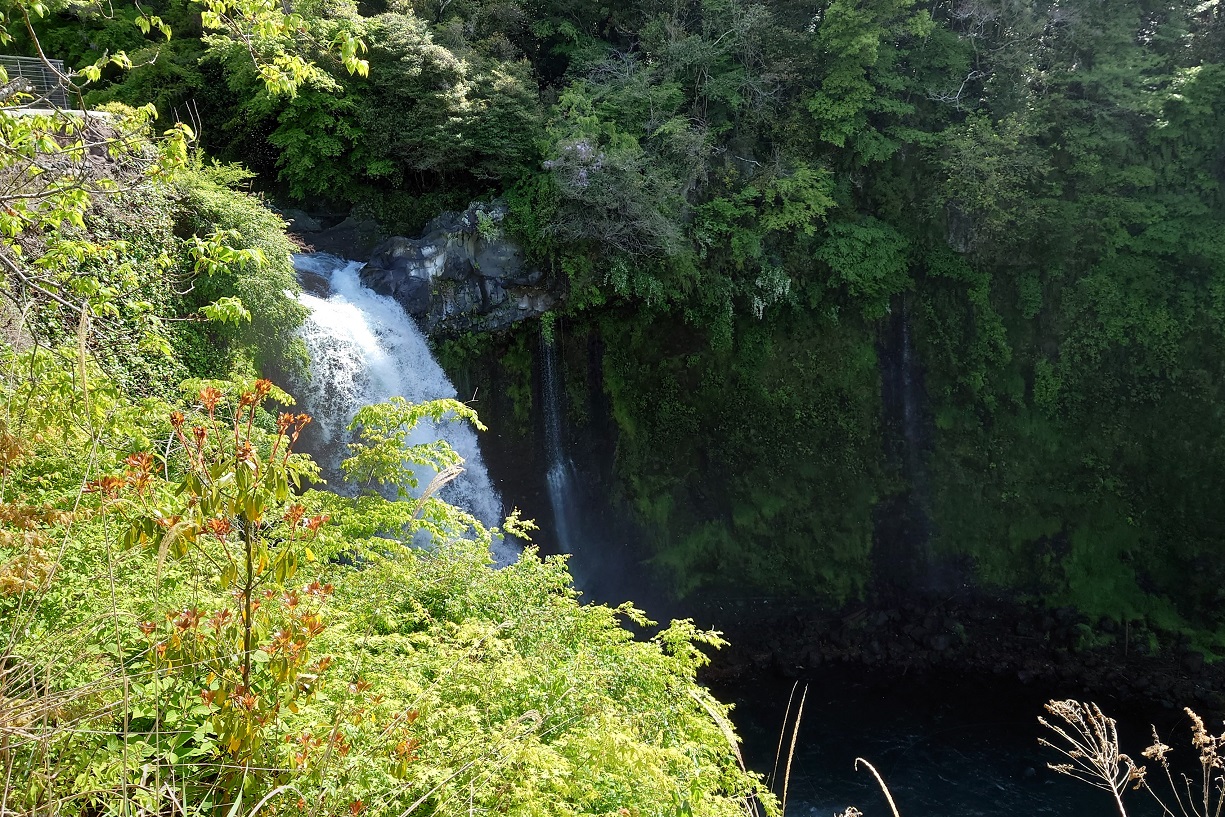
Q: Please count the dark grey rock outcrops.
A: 1